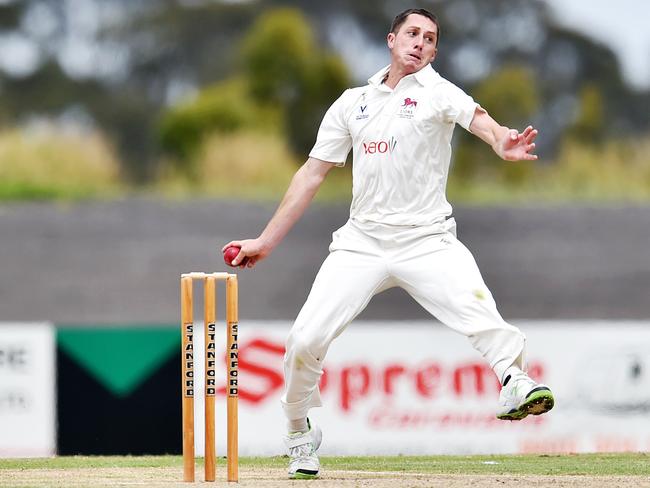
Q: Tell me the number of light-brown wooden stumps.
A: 3